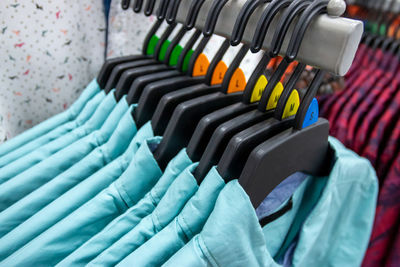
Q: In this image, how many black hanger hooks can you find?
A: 11